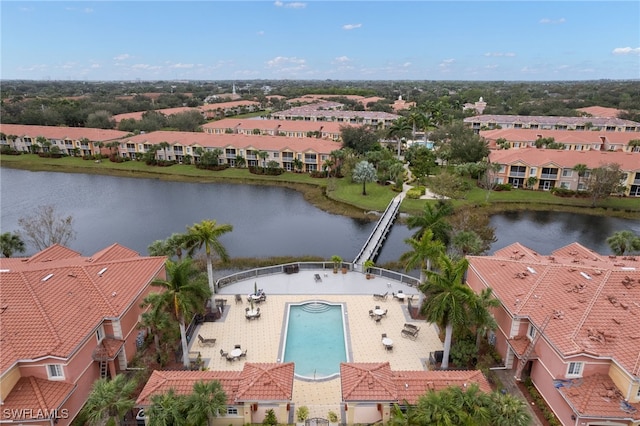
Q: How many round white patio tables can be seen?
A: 6